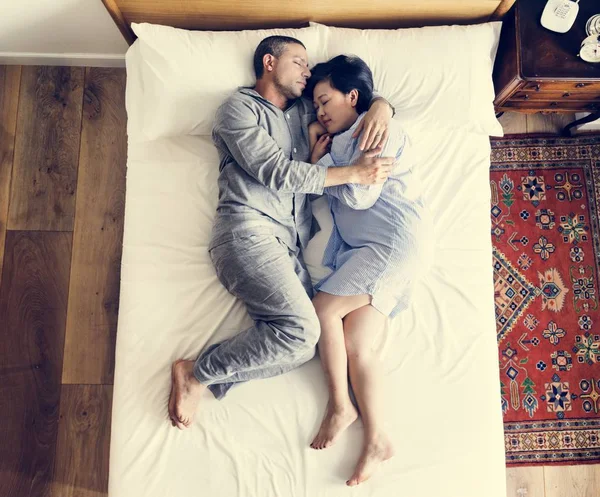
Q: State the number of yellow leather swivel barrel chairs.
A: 0